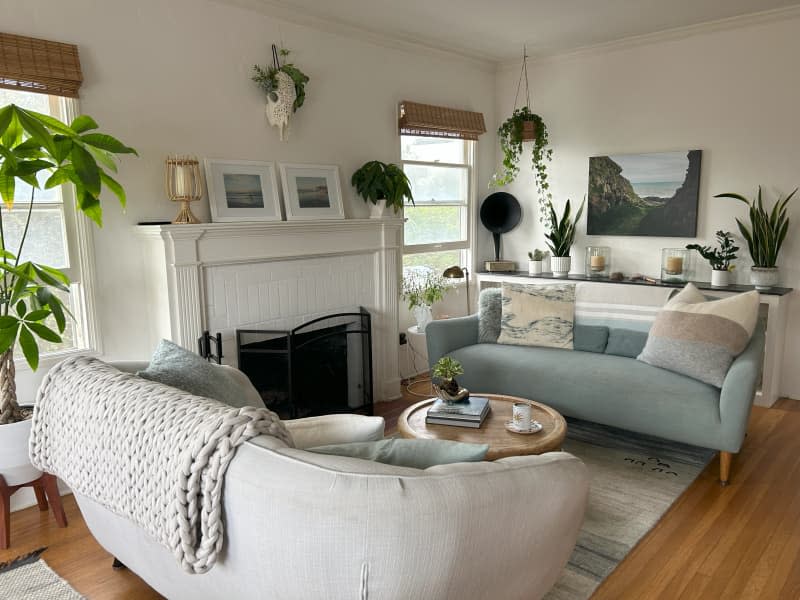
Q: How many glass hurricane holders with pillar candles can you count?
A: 2